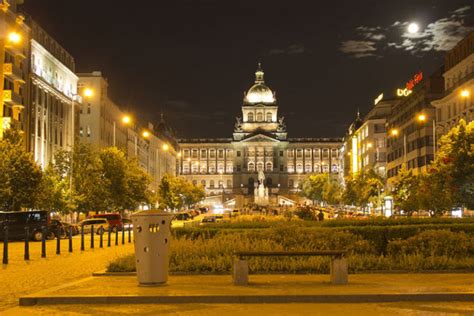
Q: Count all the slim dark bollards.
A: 12